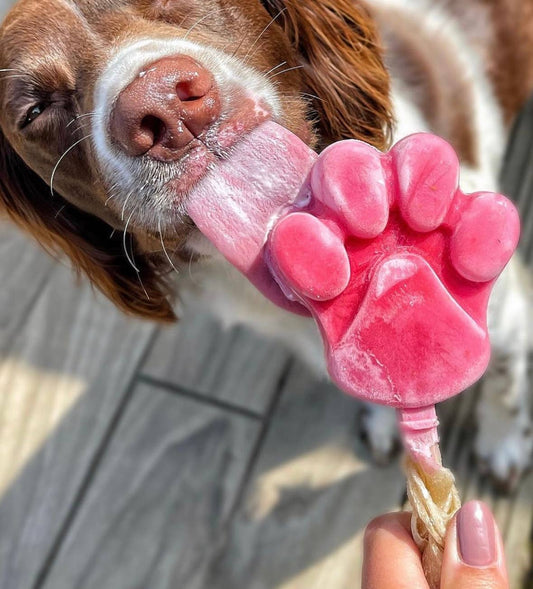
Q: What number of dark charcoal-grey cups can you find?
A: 0